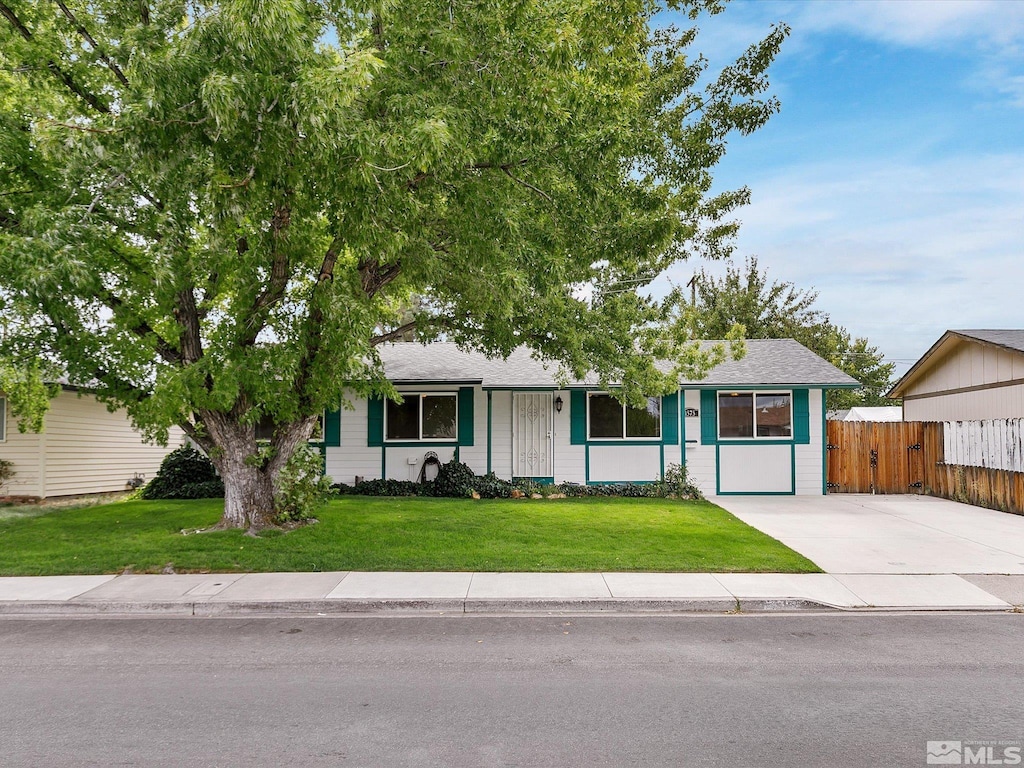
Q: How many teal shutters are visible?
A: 7